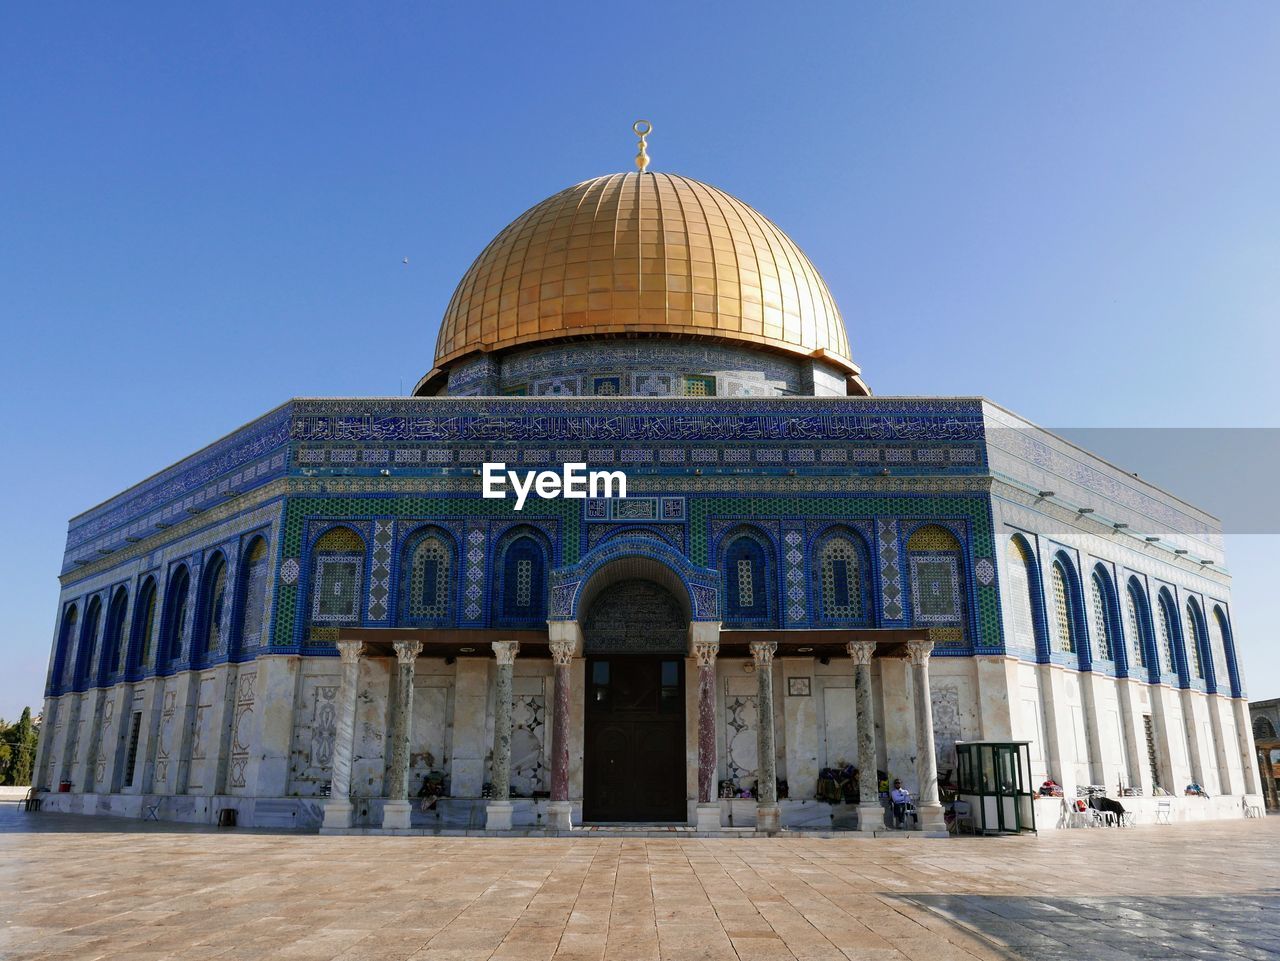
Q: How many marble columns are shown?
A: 8